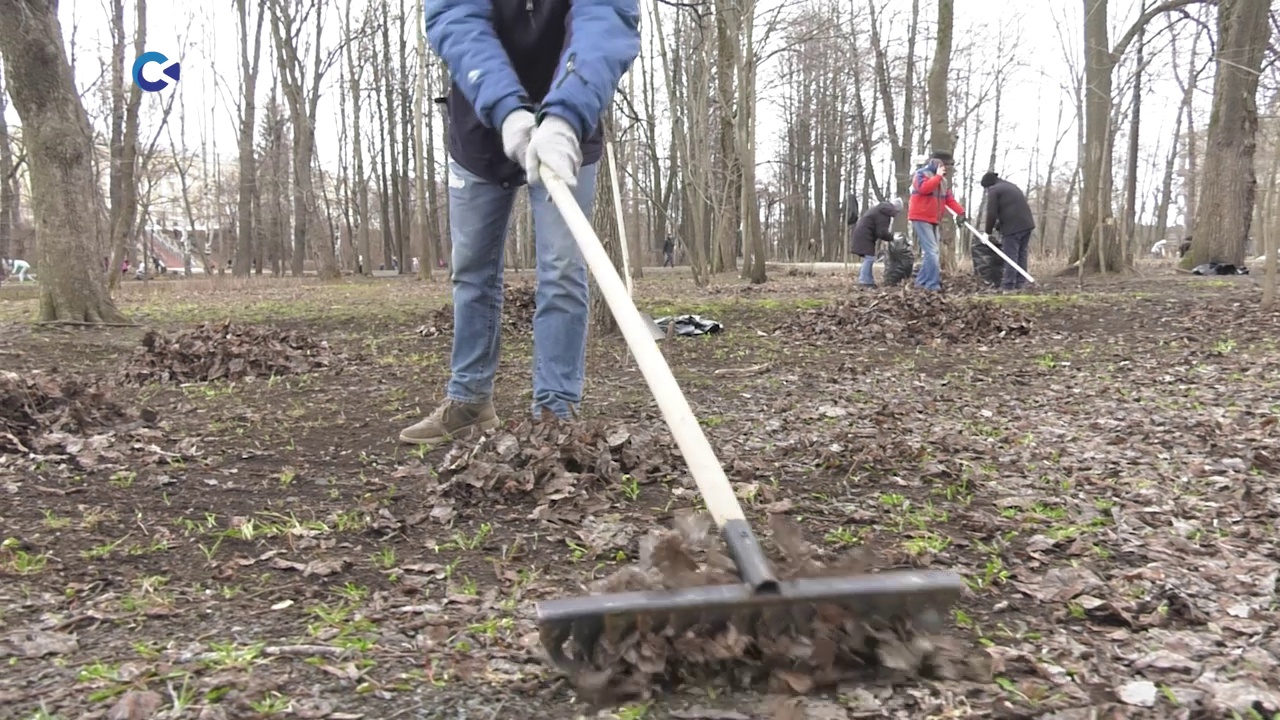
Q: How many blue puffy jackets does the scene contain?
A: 1